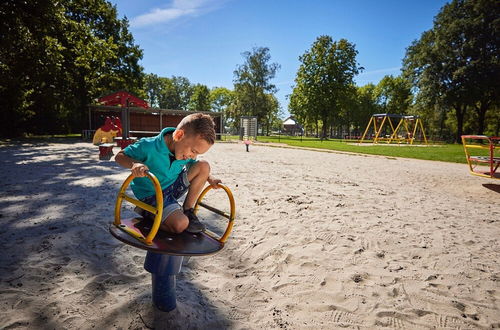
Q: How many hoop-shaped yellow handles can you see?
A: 2